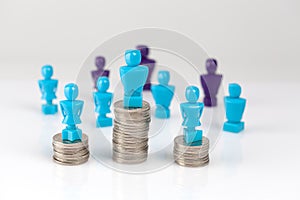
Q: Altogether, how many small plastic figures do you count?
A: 10